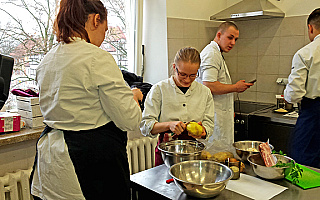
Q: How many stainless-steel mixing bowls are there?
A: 4